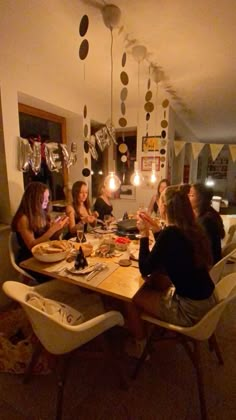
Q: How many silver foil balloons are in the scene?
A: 7